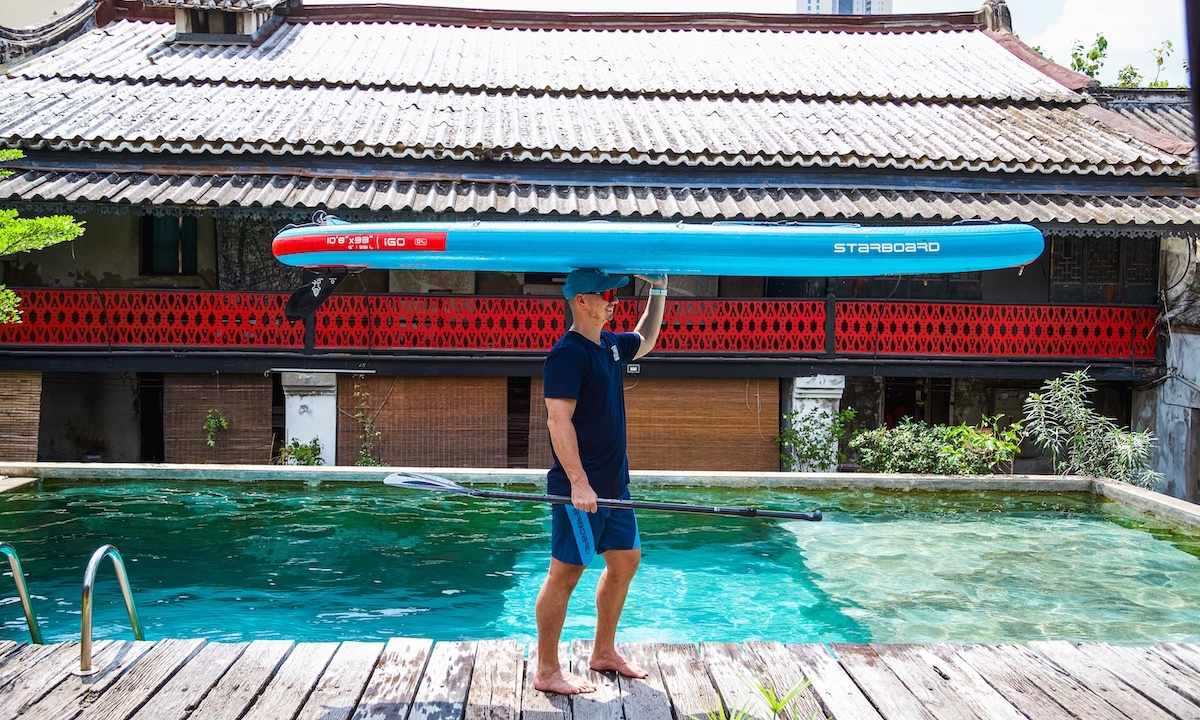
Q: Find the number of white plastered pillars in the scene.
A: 2